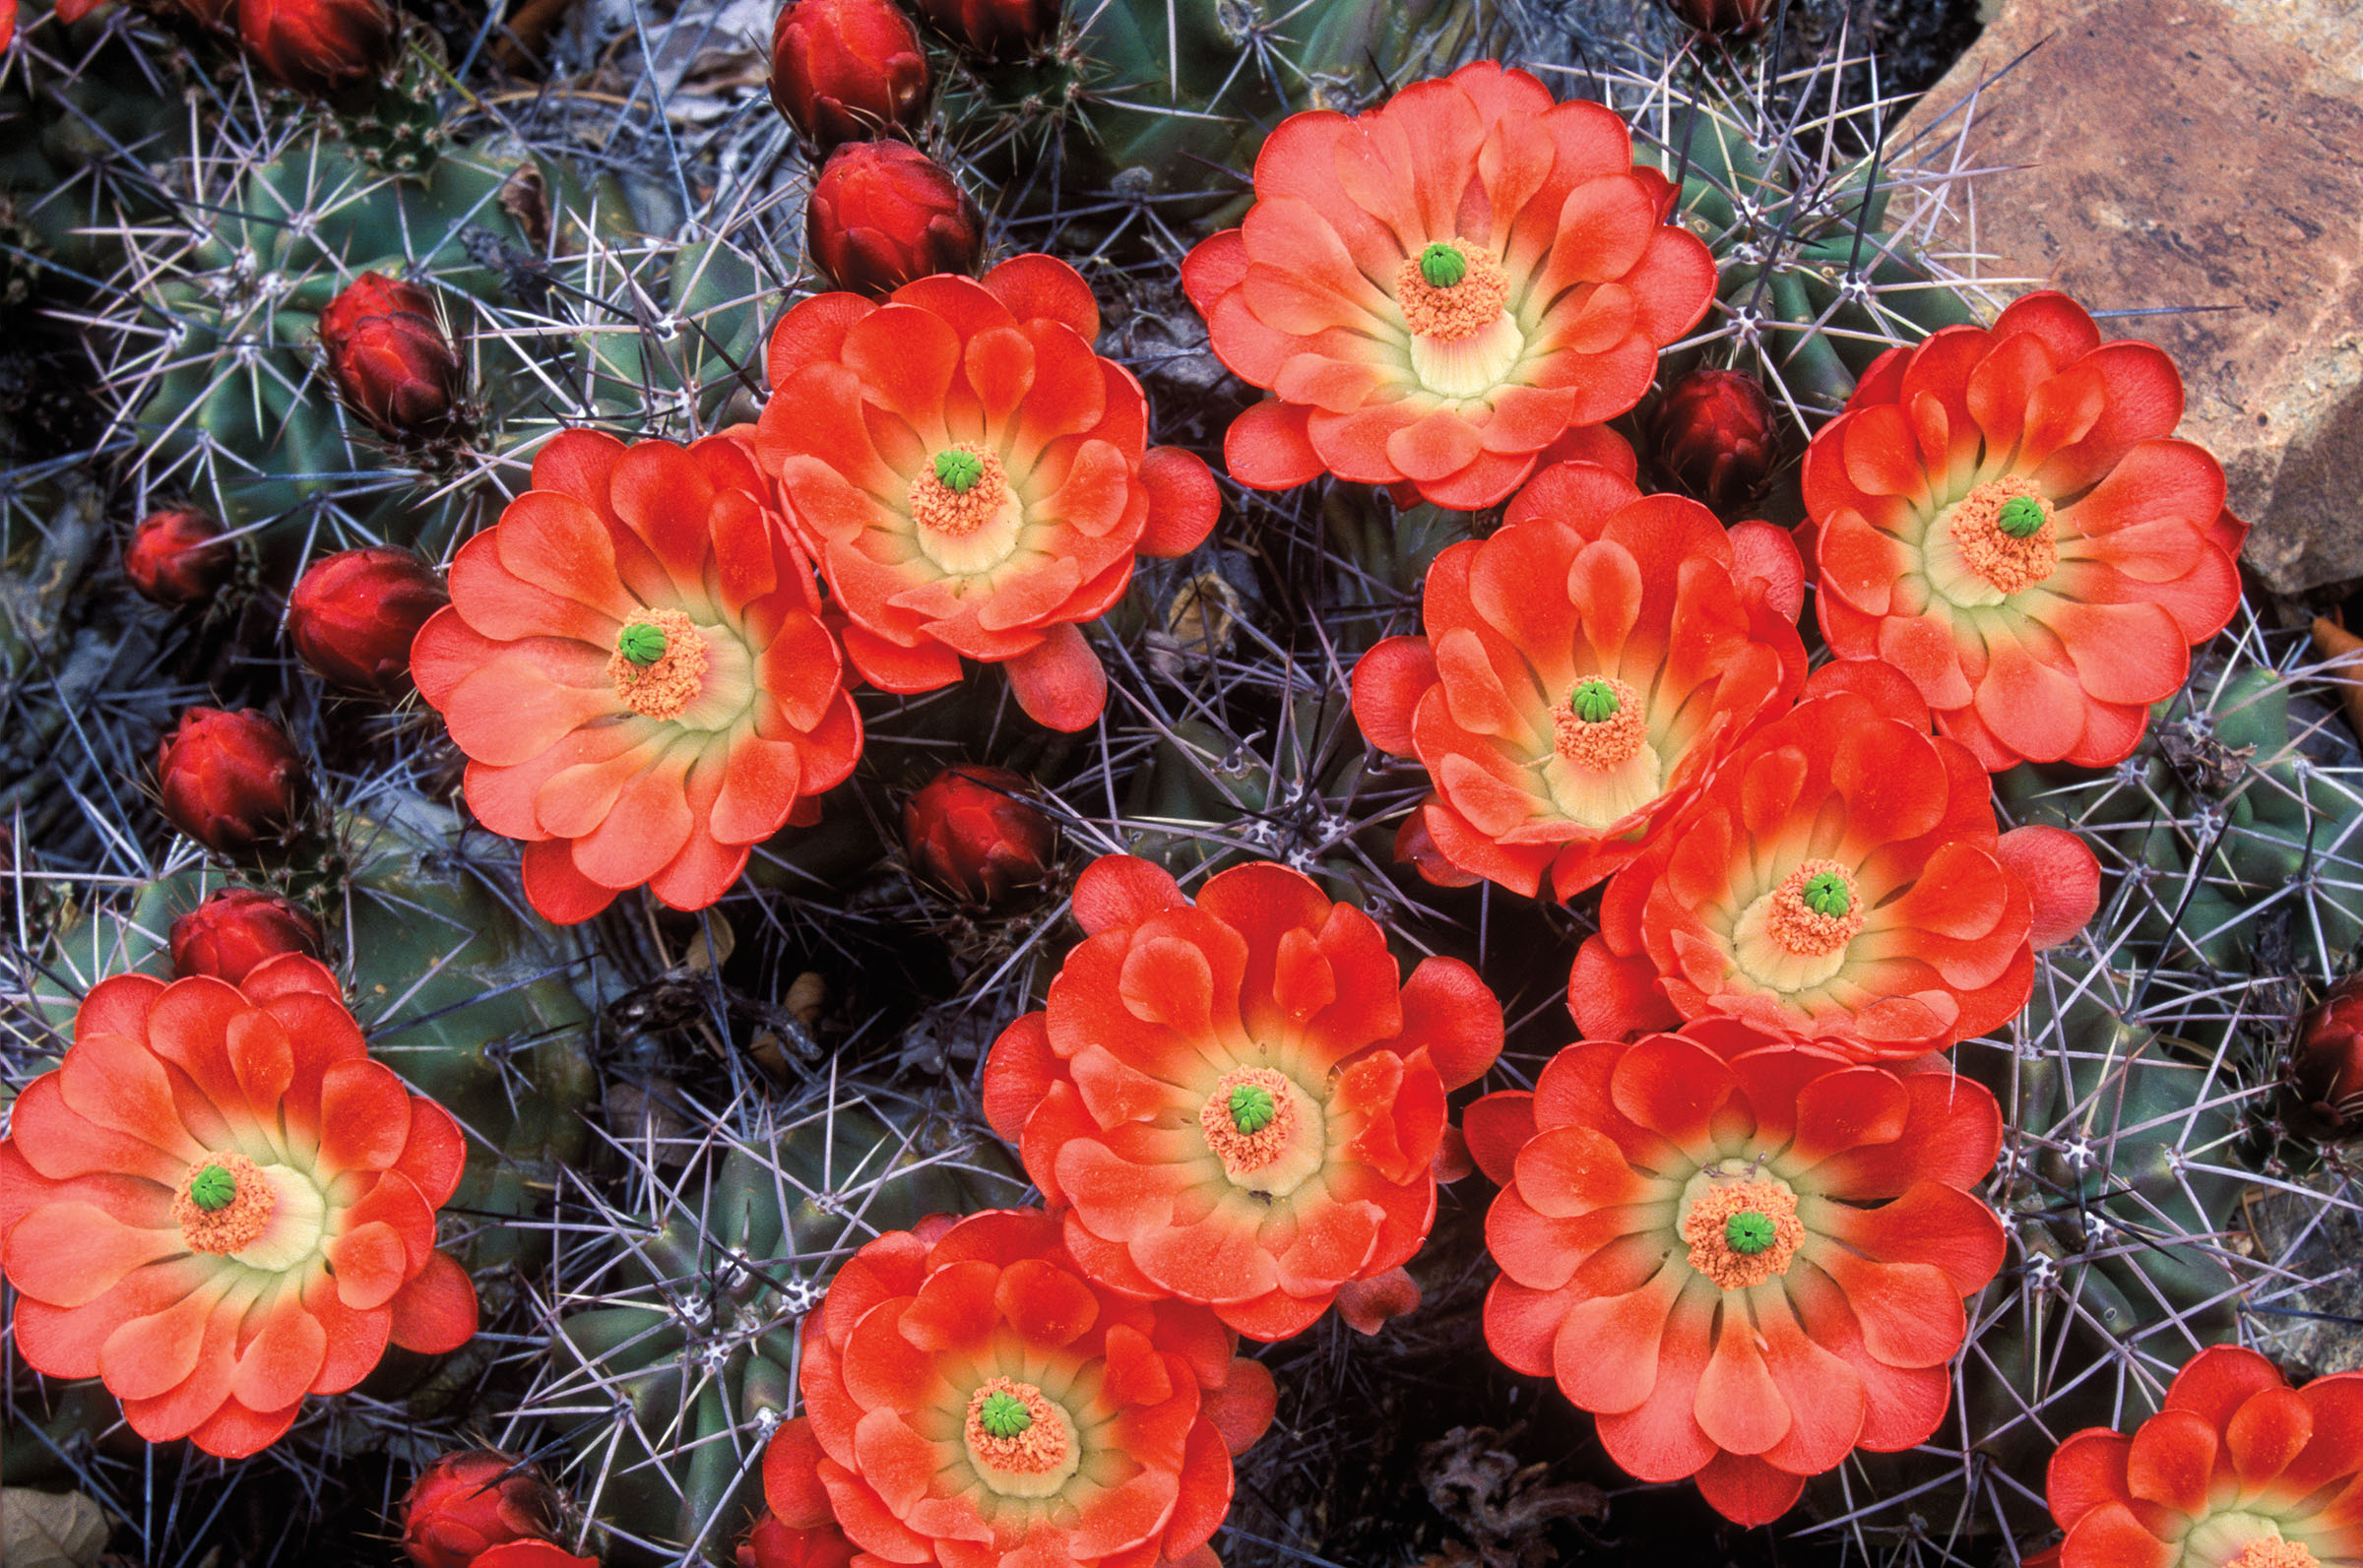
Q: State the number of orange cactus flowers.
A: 11